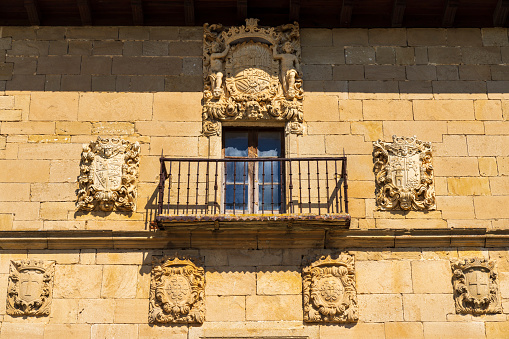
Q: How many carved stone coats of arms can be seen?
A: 7